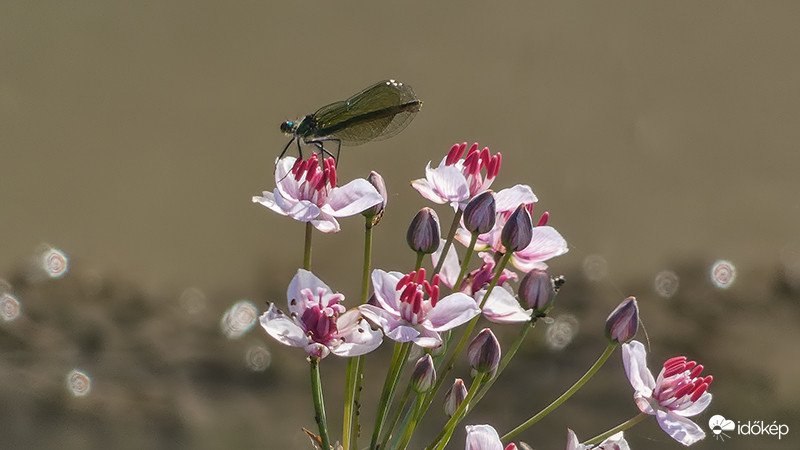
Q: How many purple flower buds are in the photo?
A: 9